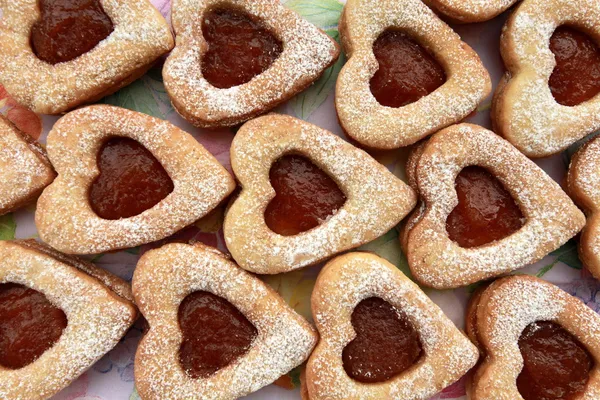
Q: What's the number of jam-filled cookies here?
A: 11